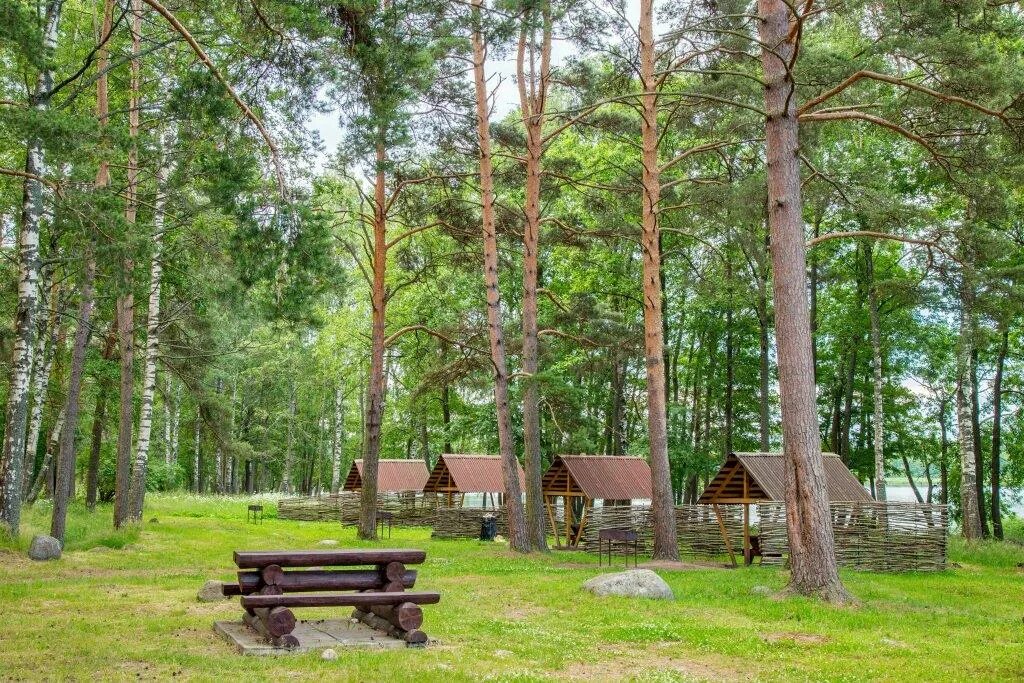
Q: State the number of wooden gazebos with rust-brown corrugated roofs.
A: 4